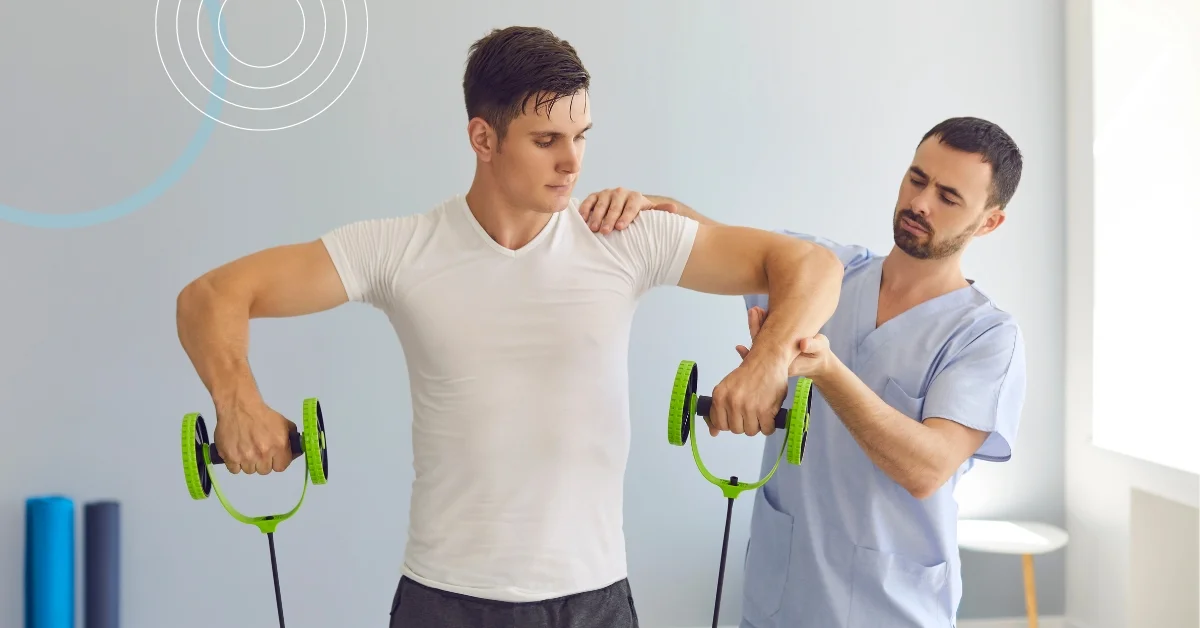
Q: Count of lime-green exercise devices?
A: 2